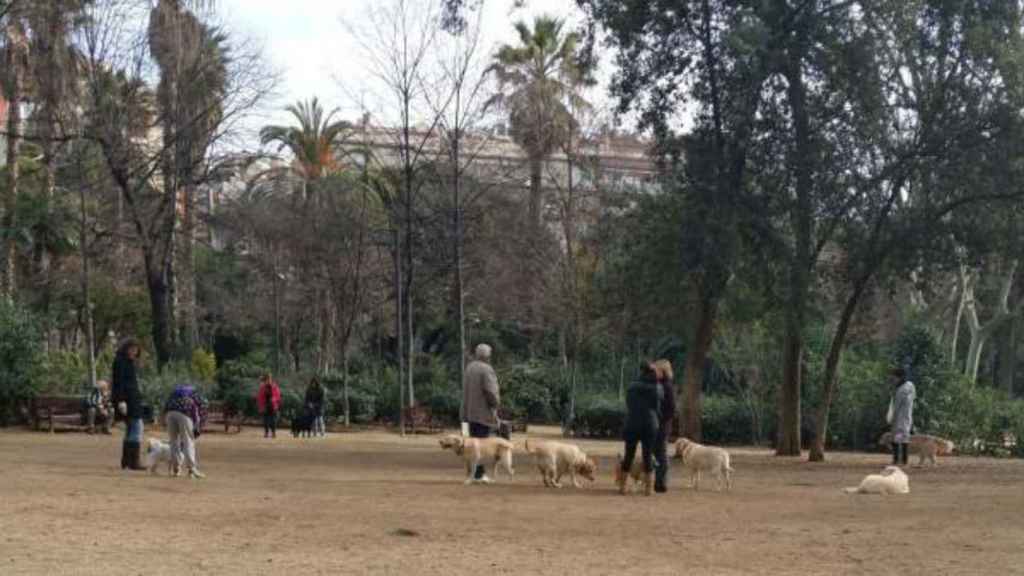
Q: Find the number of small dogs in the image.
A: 1